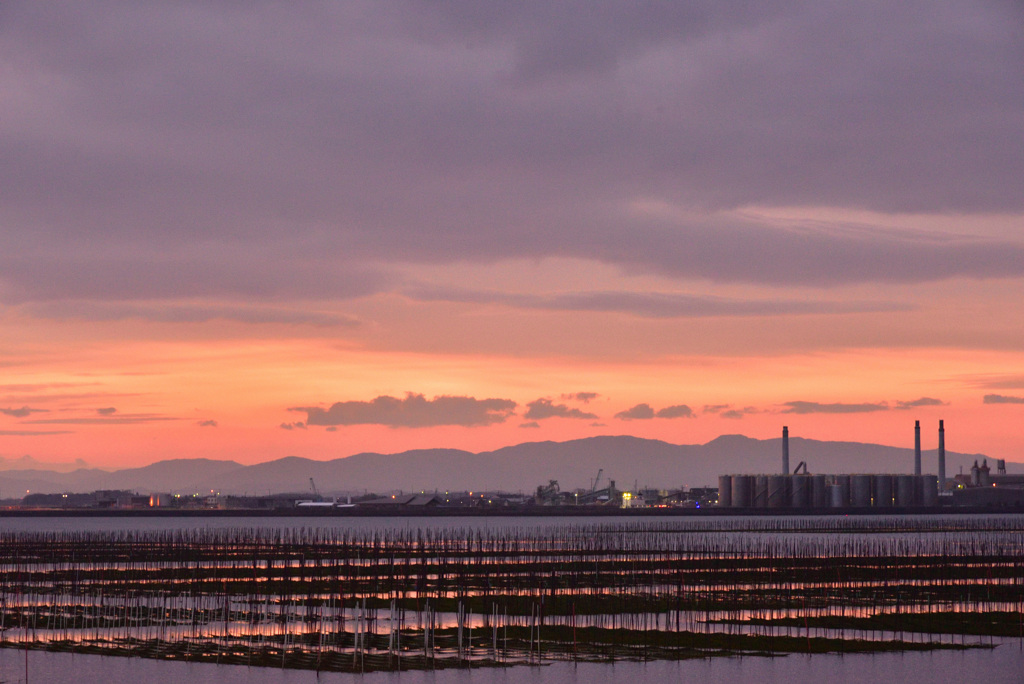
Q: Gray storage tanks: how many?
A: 12